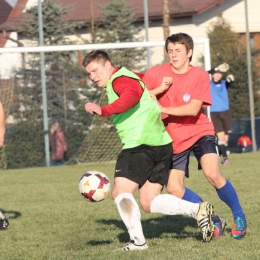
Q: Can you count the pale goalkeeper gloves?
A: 2